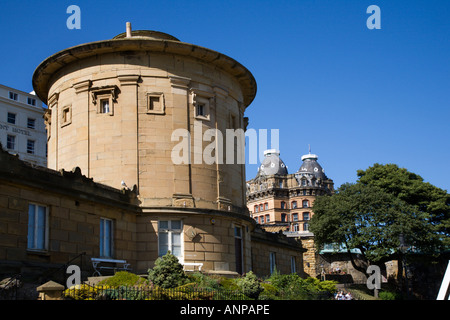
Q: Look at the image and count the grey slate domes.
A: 2